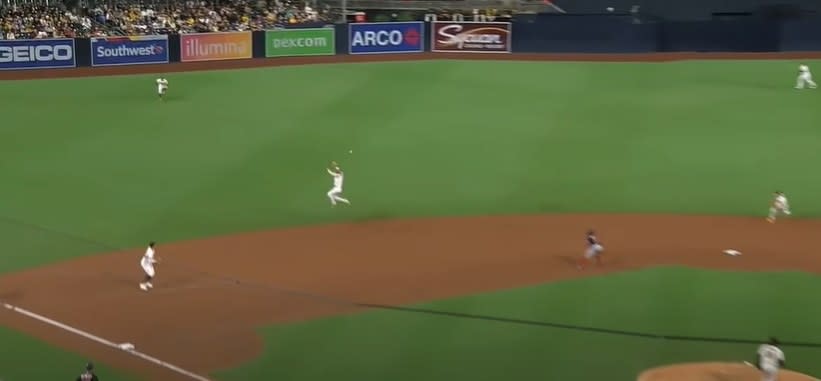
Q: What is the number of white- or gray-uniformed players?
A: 6